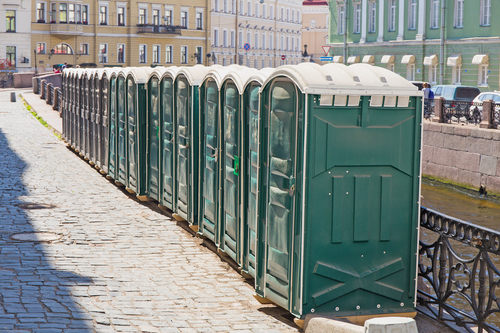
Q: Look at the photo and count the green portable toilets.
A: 10